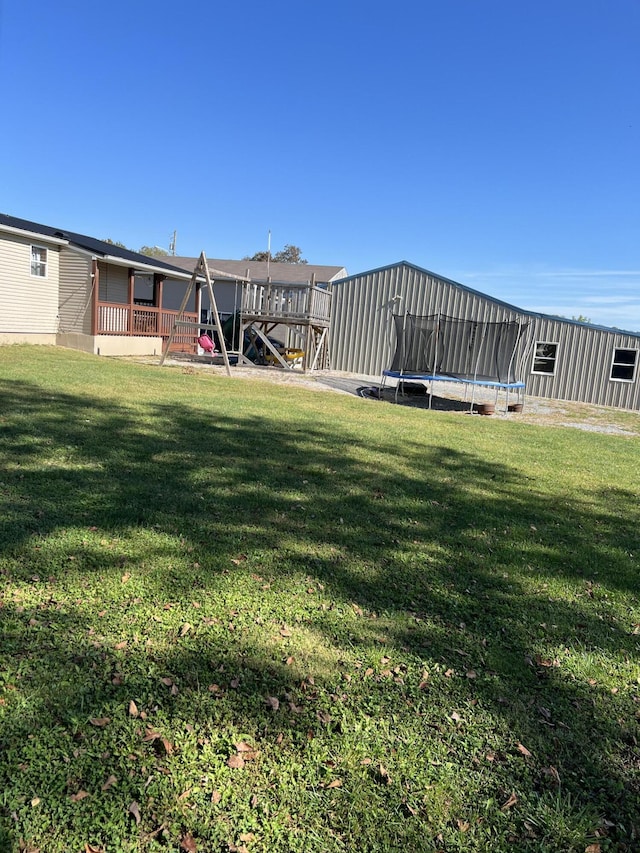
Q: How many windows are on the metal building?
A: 2